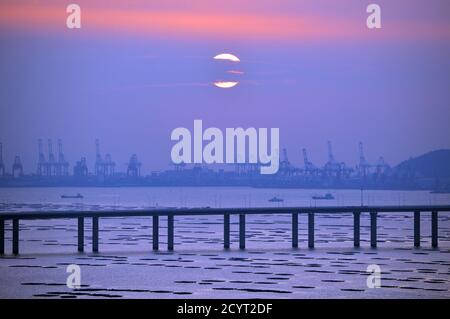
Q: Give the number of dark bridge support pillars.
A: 14